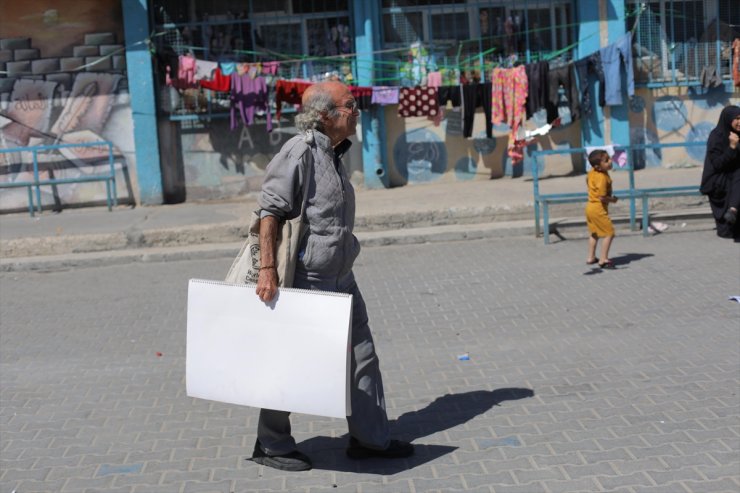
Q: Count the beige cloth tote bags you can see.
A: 1